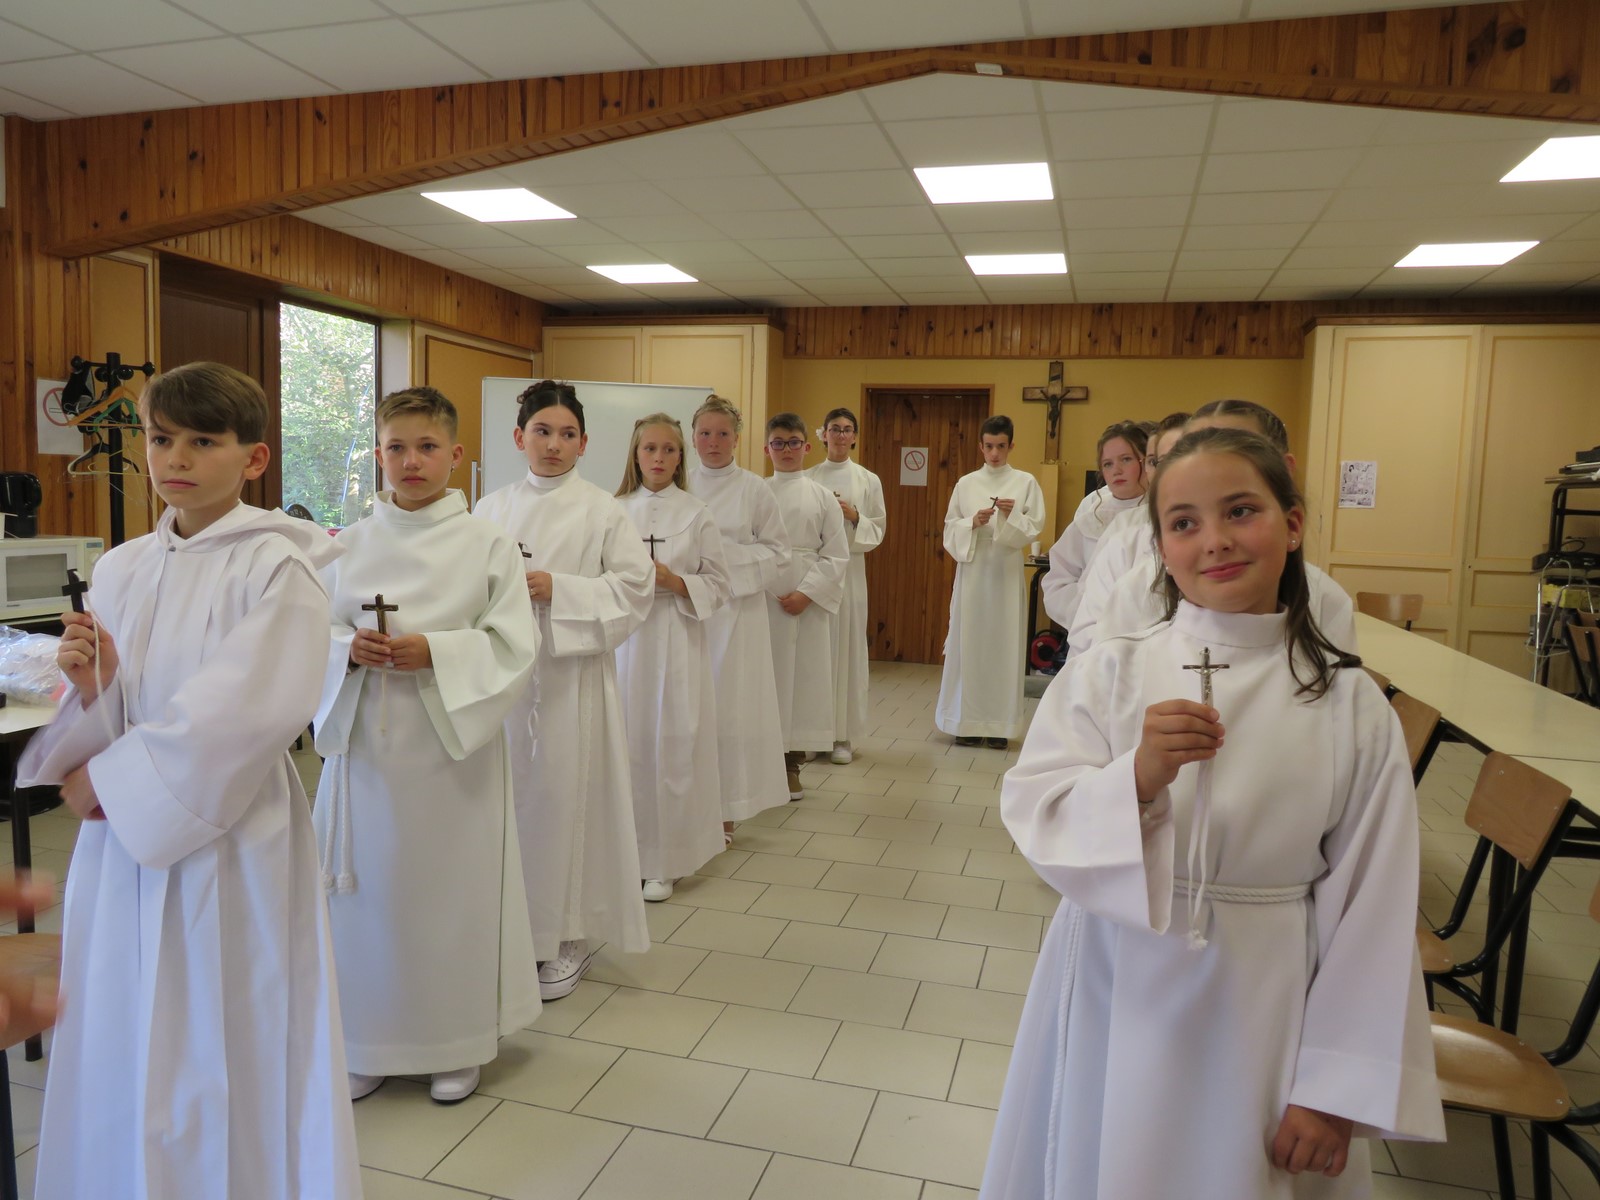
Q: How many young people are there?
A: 13